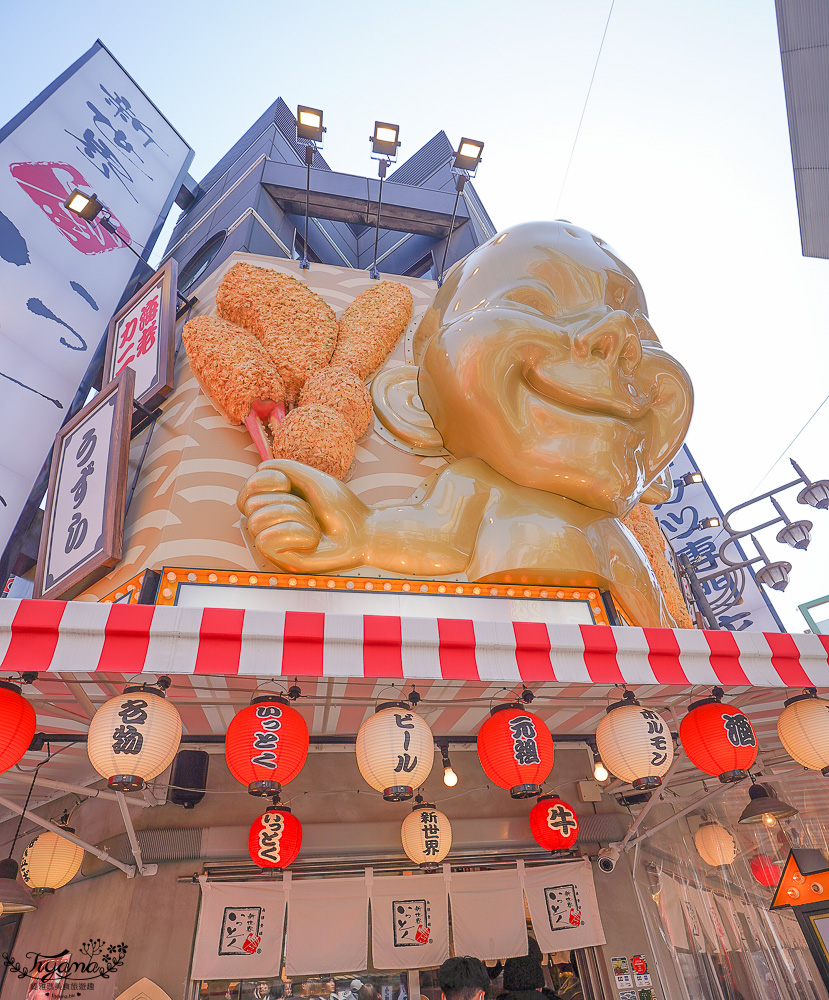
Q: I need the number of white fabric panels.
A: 5